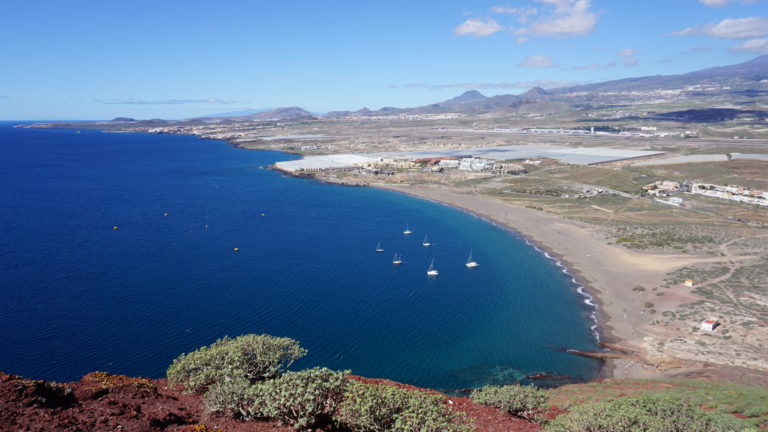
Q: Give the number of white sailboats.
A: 6